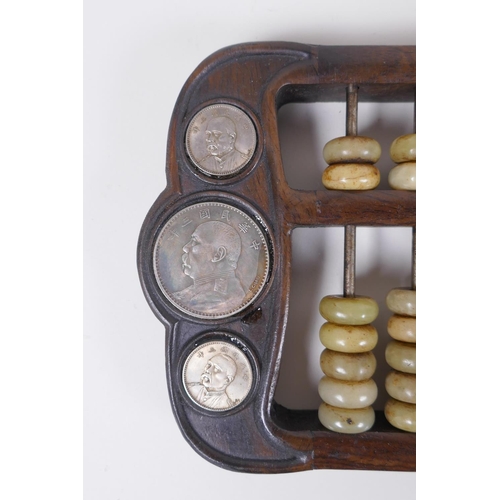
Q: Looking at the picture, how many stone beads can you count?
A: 14